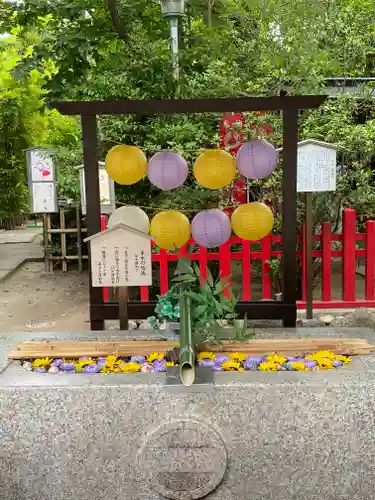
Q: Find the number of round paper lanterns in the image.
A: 8